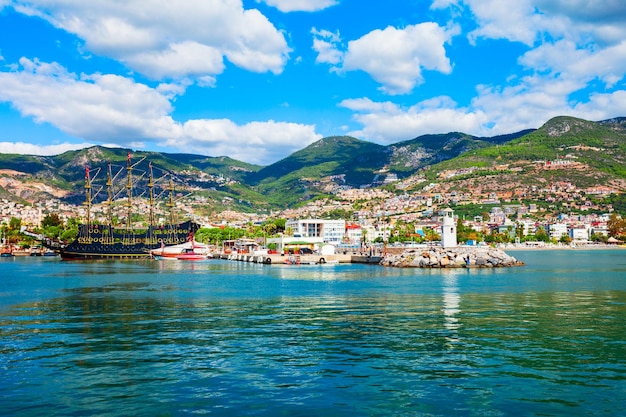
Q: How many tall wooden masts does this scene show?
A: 5